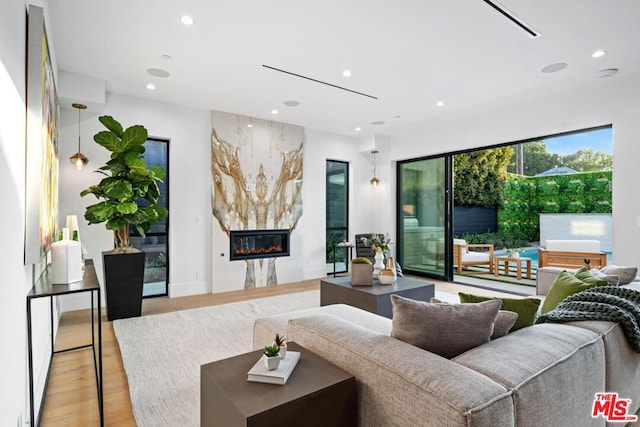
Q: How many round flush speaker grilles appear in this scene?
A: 4